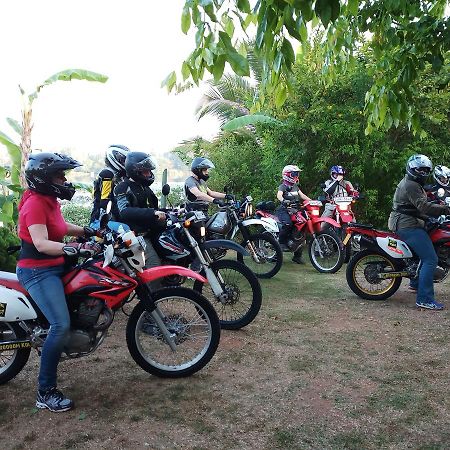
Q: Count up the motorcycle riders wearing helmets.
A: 8